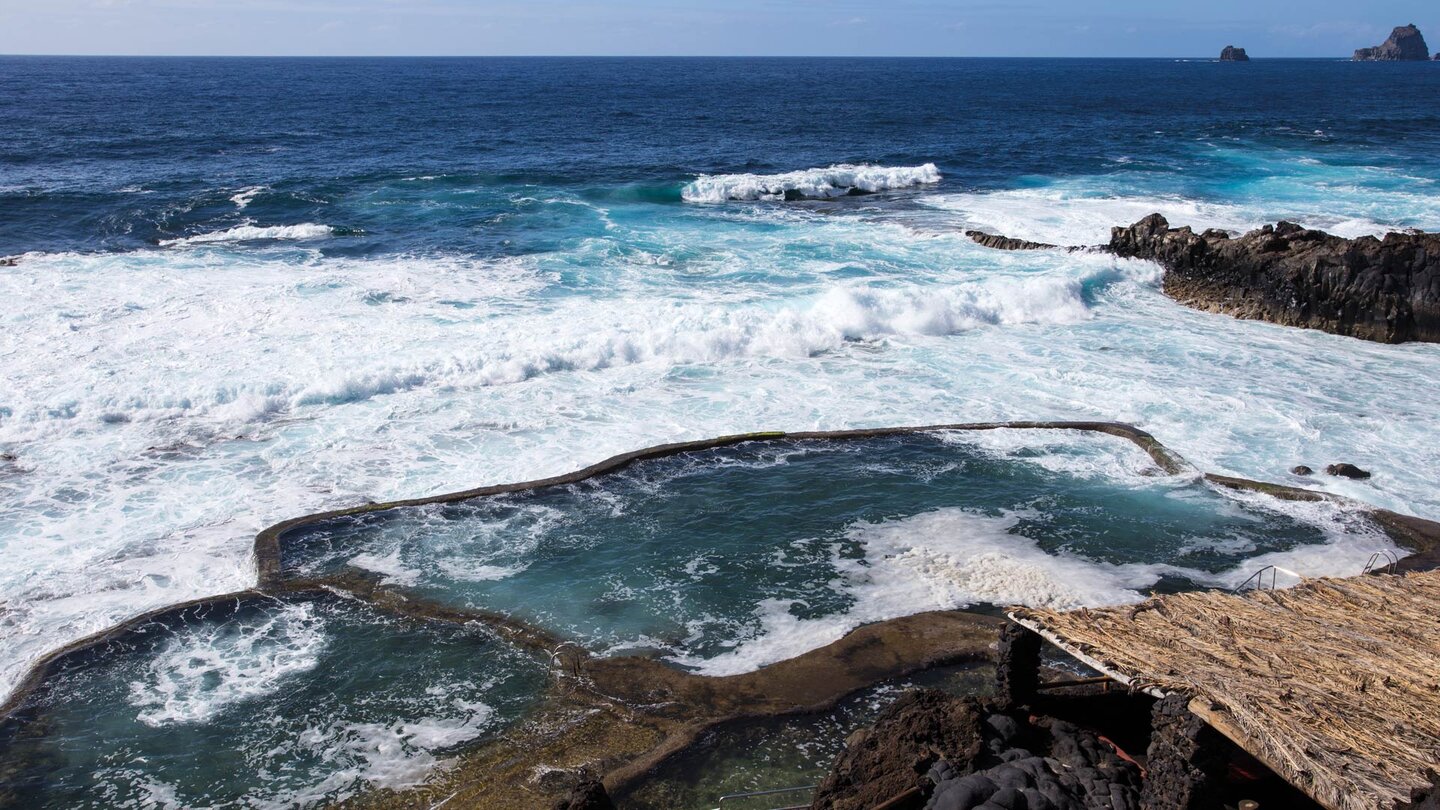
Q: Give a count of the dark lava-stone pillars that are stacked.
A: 2